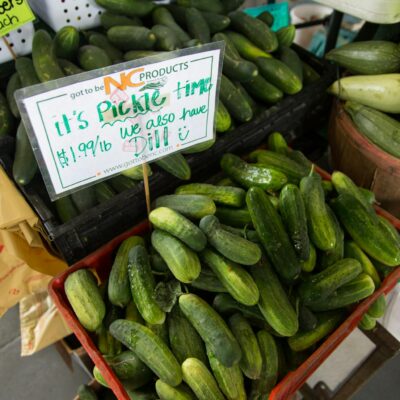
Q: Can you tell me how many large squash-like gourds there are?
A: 3